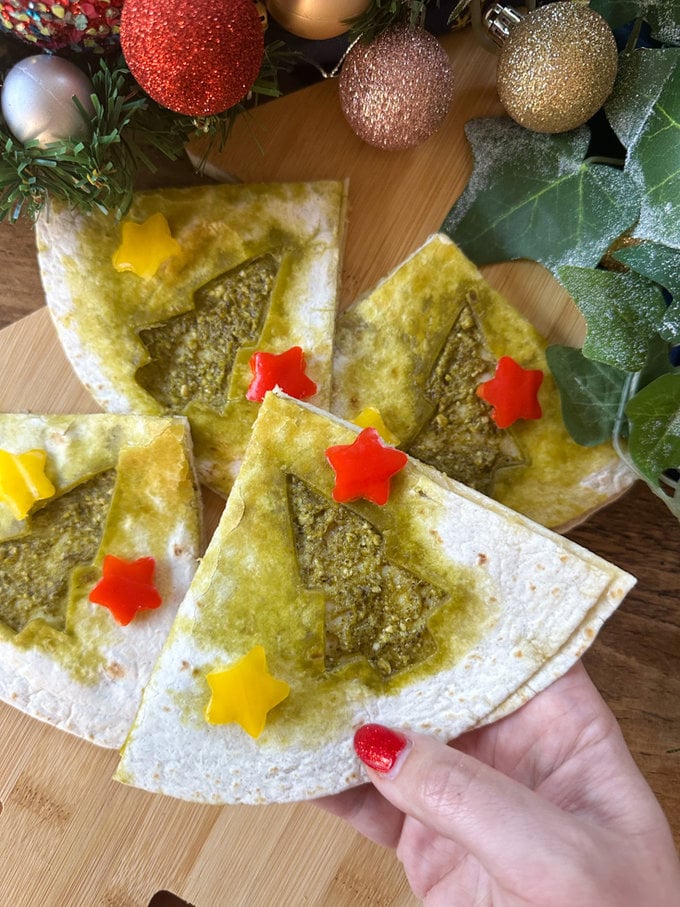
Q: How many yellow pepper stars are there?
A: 4